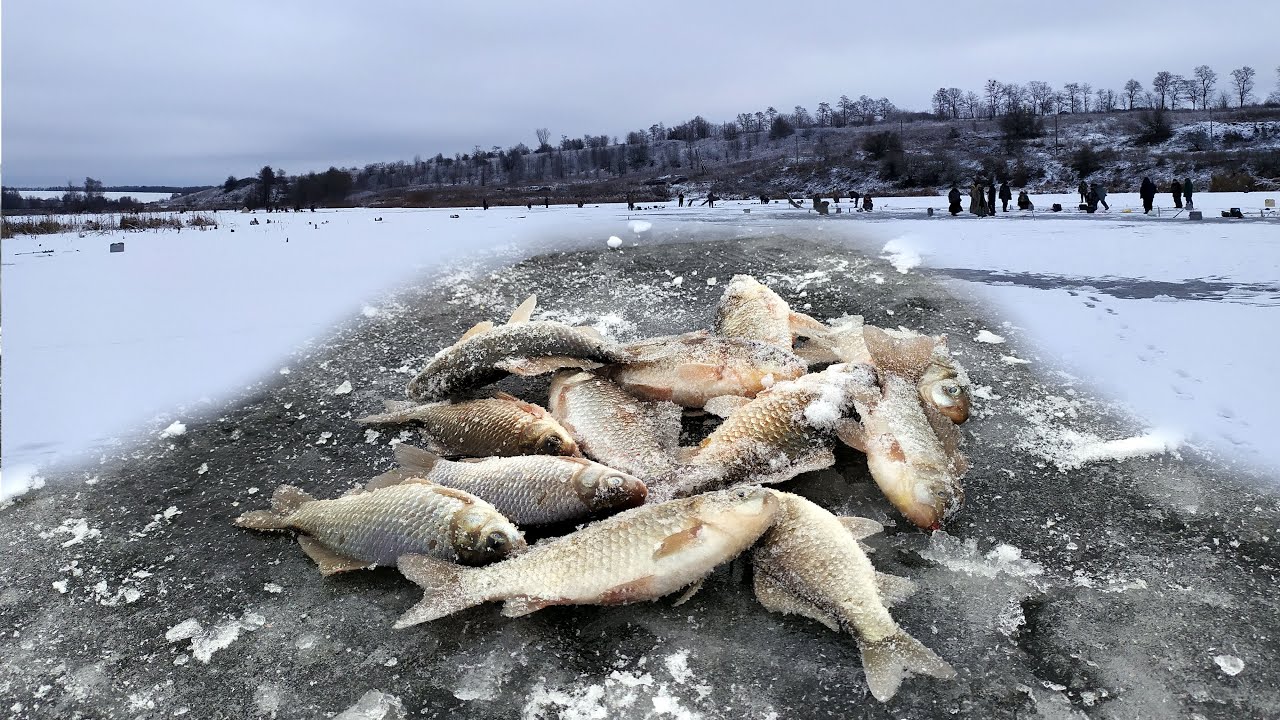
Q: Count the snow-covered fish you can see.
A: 12